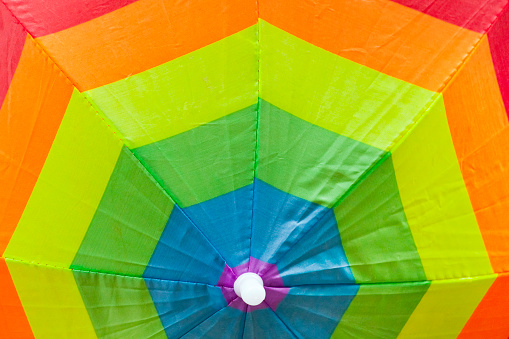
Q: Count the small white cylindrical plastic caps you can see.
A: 1